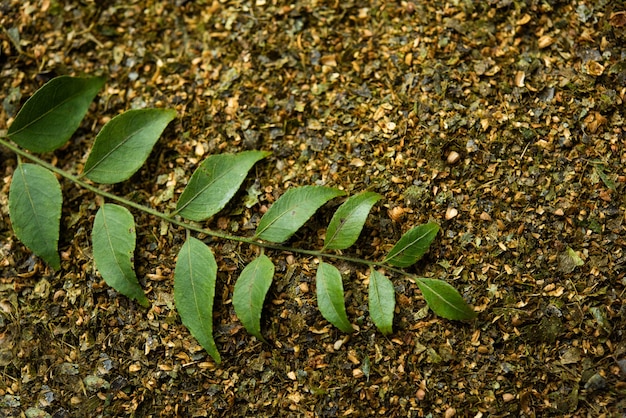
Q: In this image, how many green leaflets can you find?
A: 13